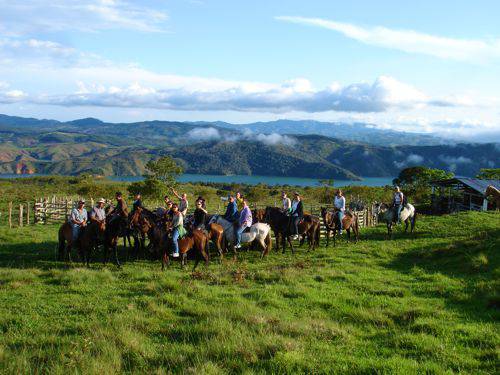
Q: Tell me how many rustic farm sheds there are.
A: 1